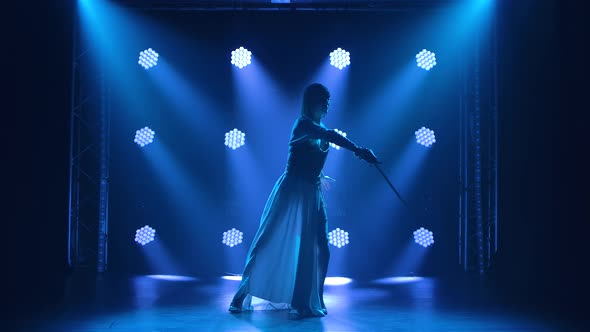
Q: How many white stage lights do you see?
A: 12